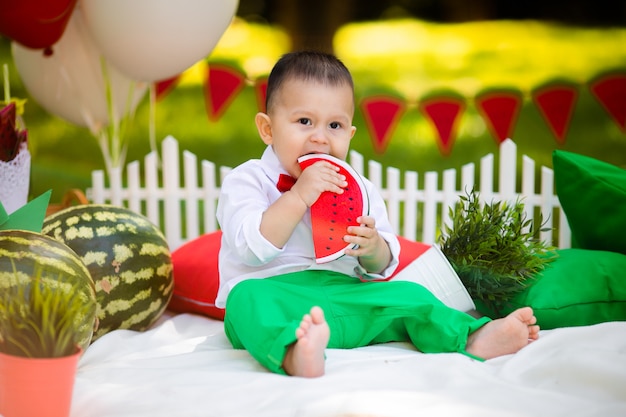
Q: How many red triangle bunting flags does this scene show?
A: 8